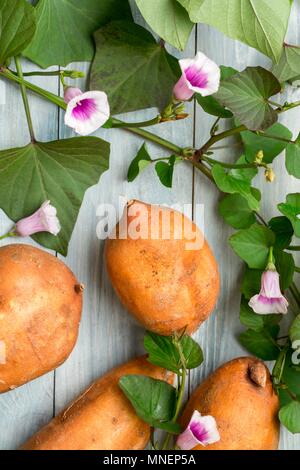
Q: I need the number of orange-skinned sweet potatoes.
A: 4